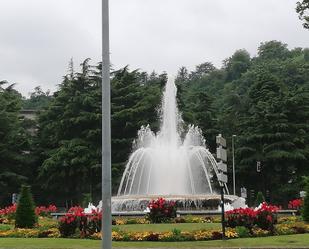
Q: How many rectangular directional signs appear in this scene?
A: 4